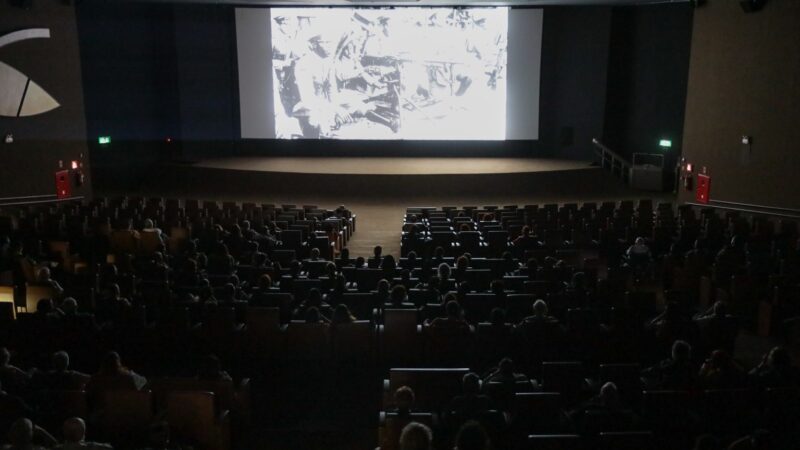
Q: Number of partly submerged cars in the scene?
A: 0